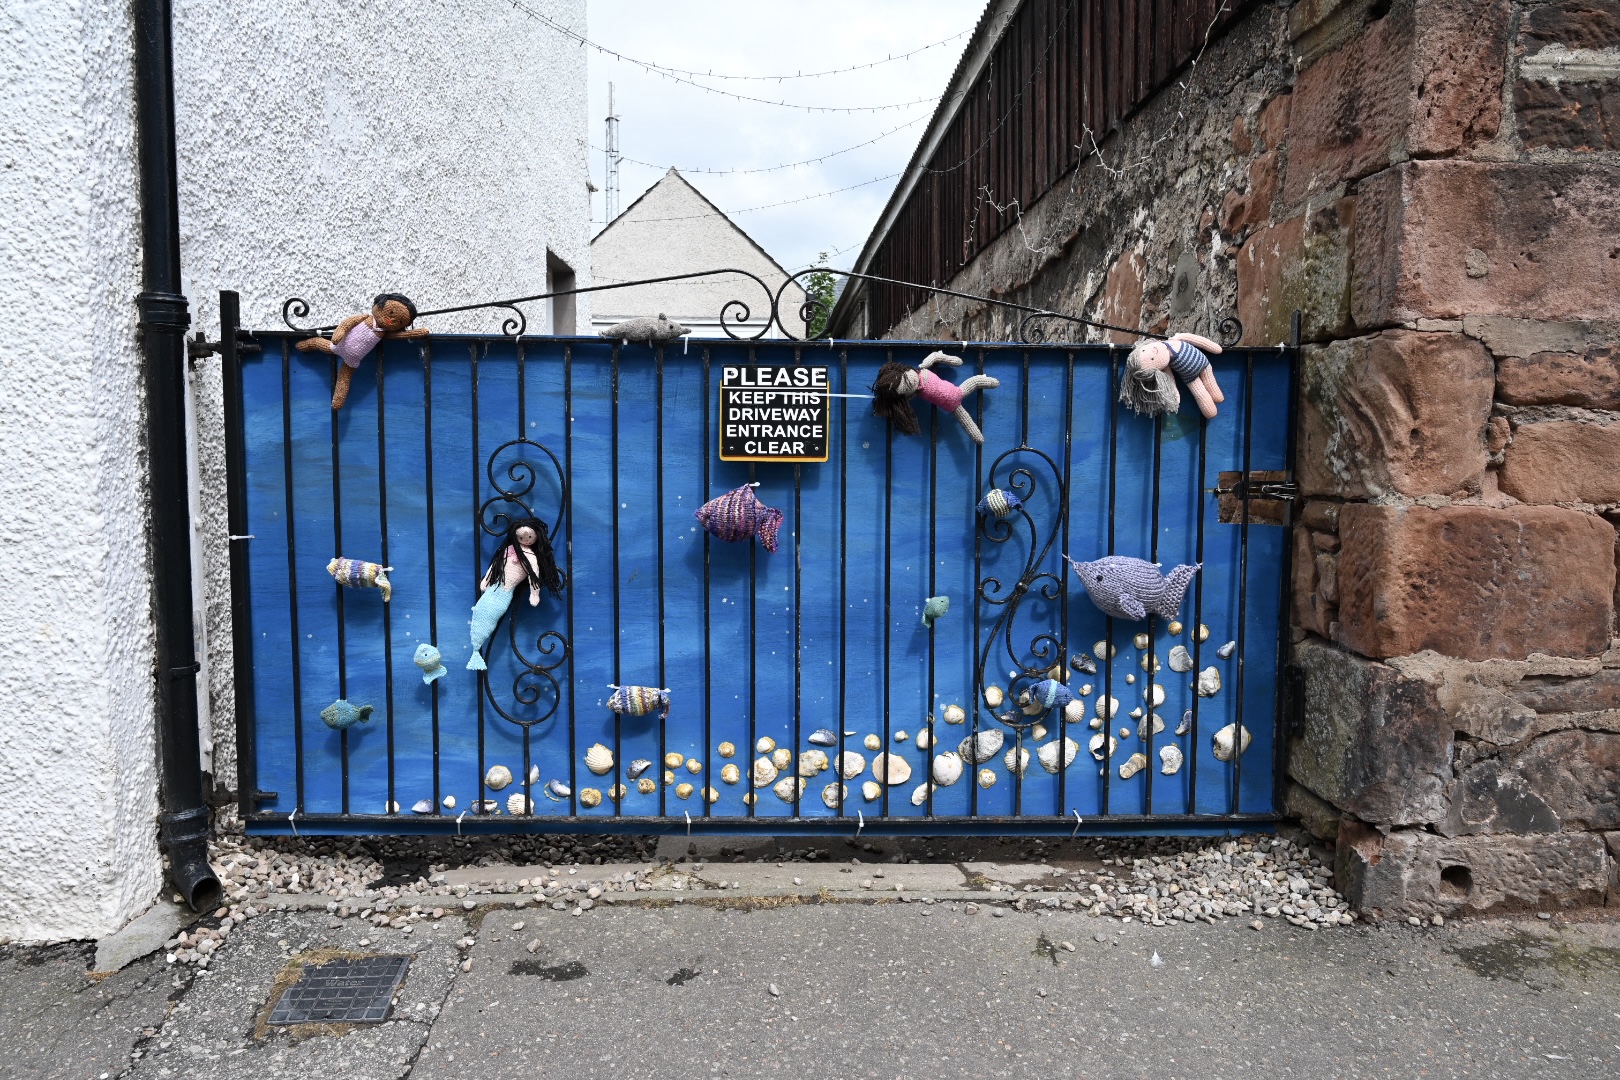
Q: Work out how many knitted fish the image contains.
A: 9